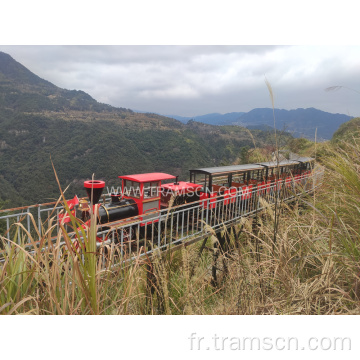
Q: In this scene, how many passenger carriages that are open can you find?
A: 3